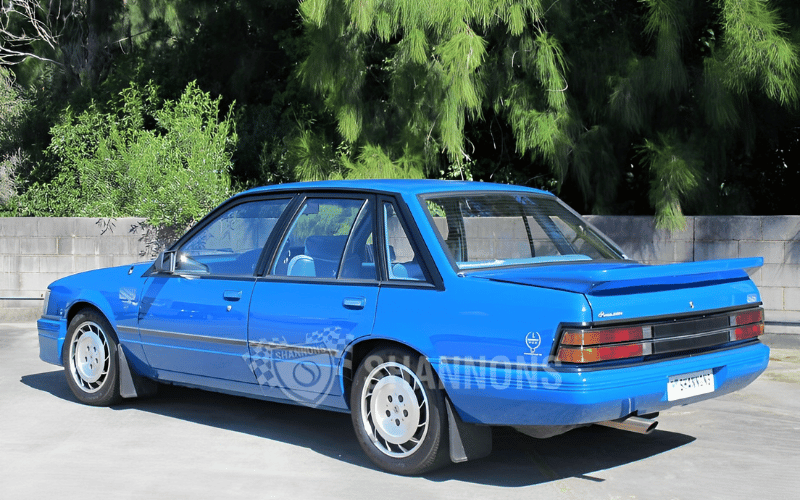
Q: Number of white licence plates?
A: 1